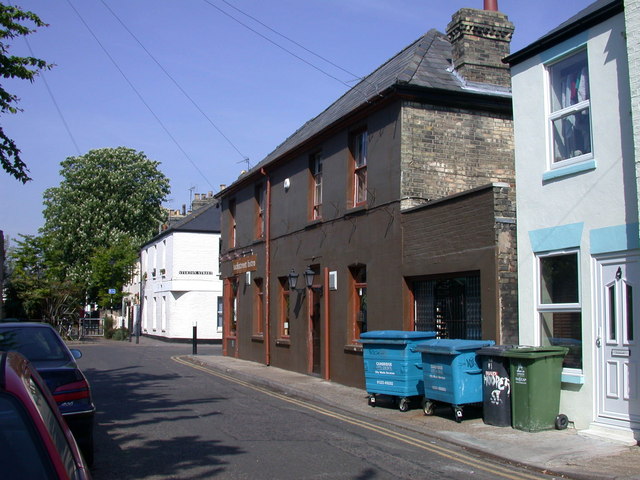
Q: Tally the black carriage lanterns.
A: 2